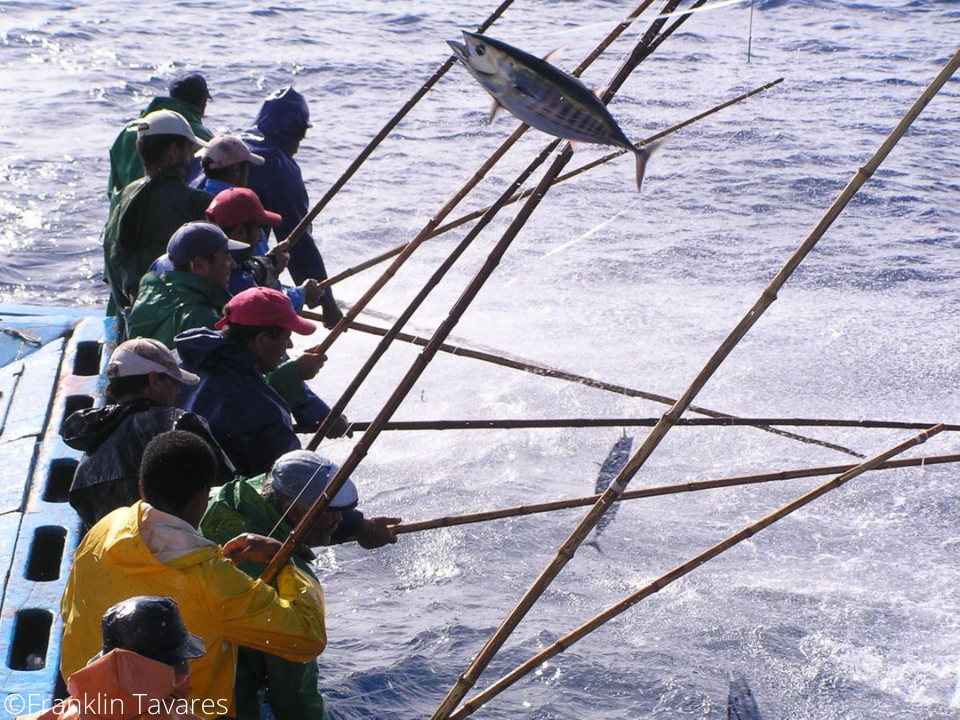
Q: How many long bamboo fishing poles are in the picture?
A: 10